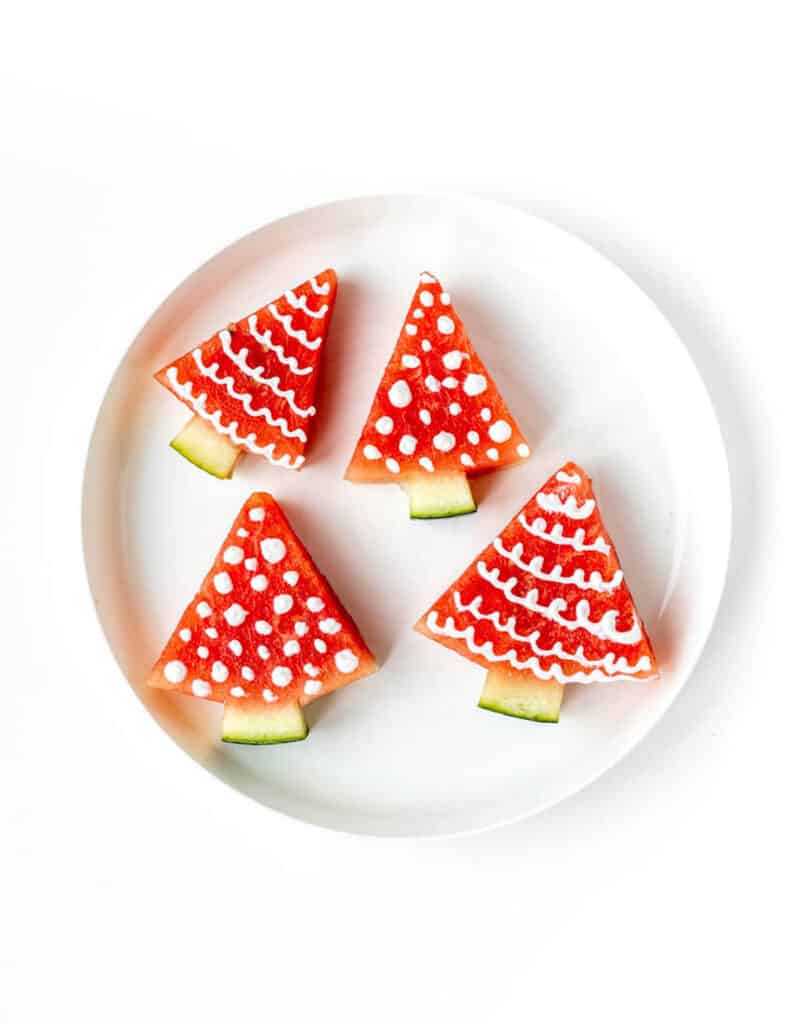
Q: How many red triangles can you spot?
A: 4